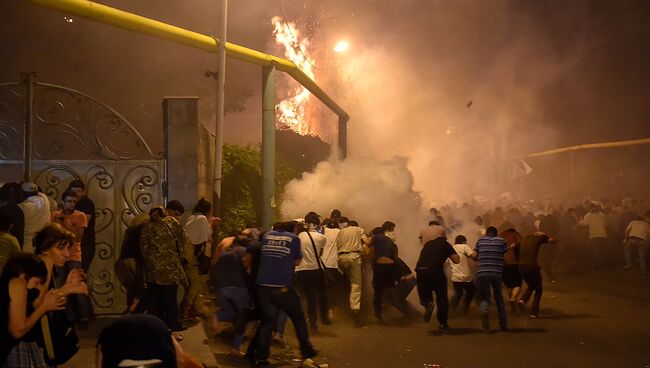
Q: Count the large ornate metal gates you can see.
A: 1